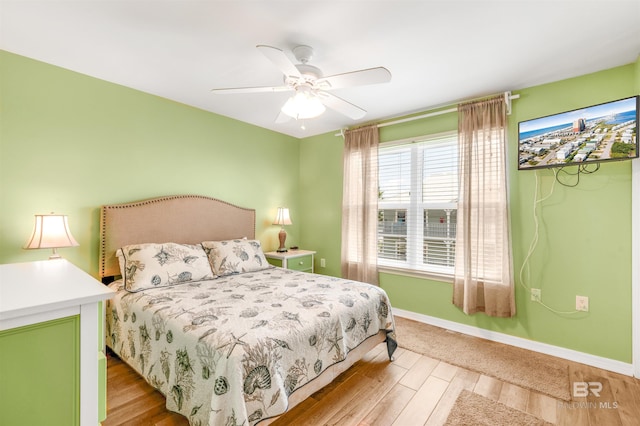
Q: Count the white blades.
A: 5